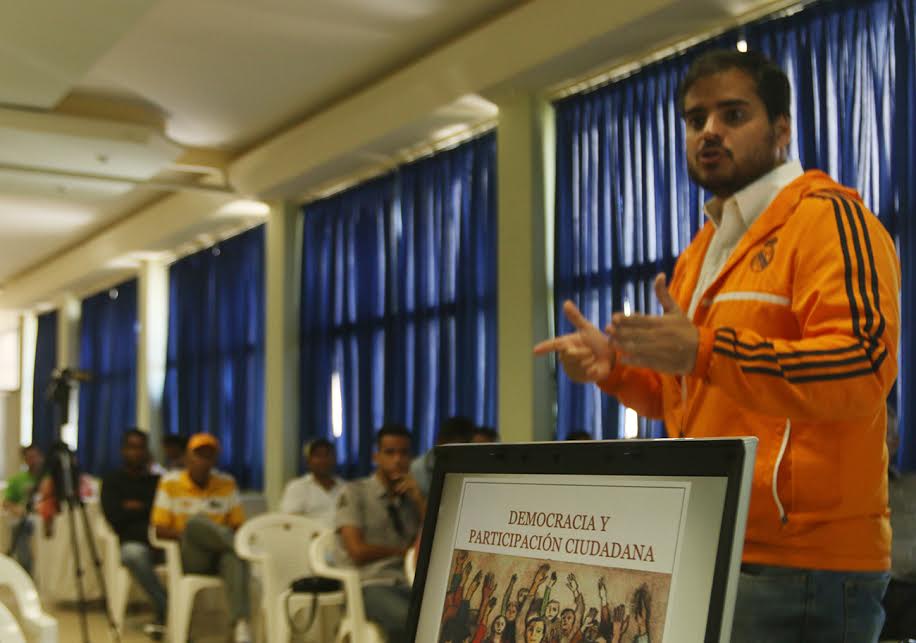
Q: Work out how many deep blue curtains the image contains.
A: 5